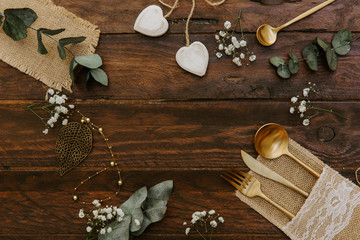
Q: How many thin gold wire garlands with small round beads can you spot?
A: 1